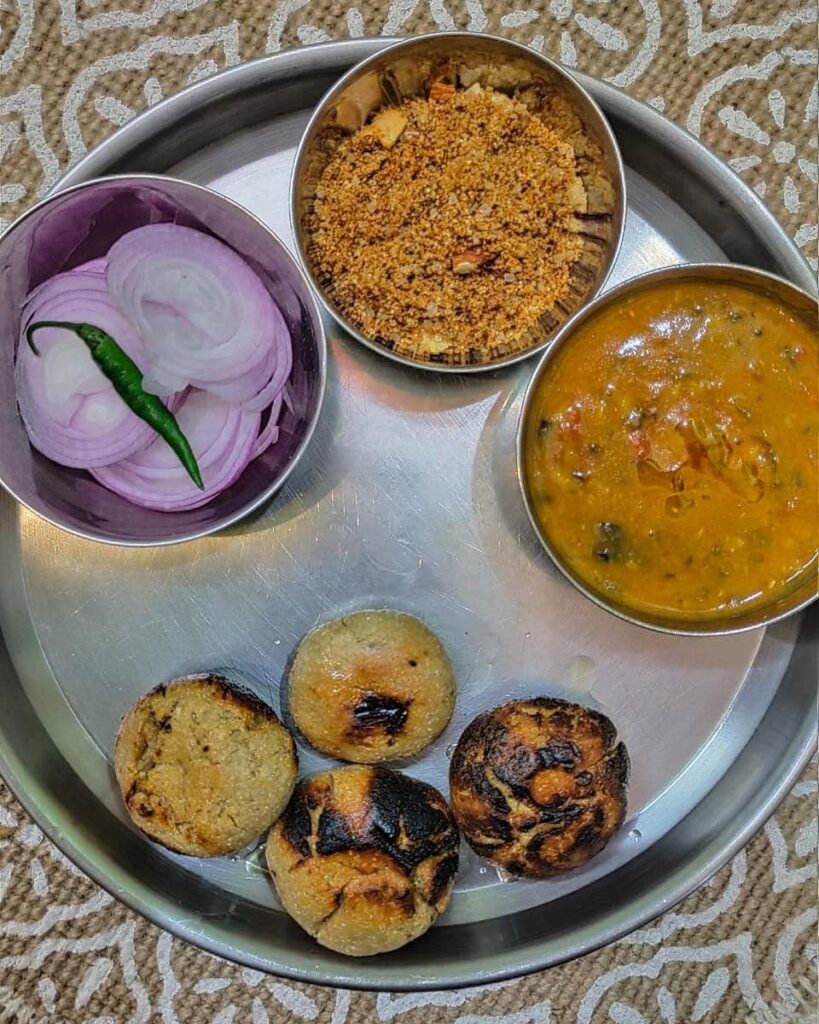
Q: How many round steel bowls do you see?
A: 3